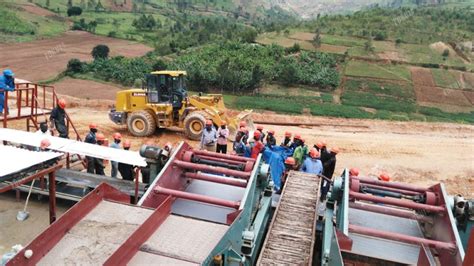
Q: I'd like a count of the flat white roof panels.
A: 2